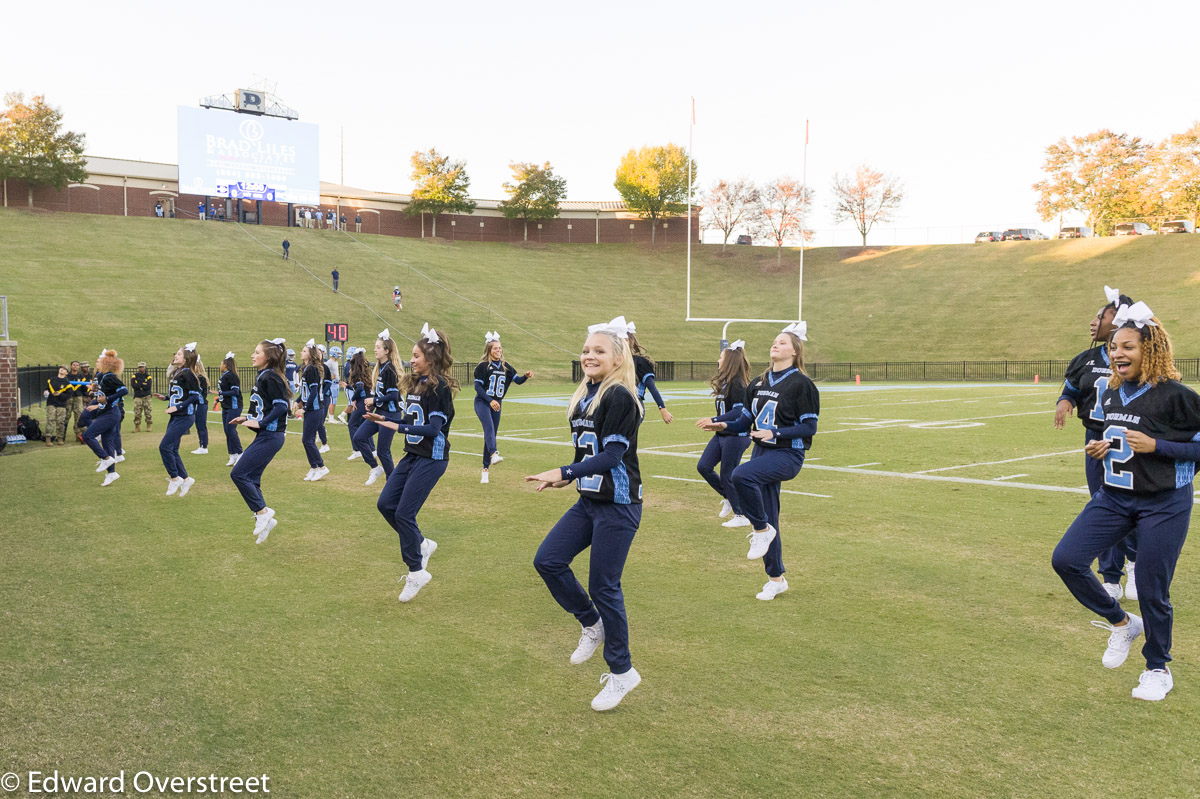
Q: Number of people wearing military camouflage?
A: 4